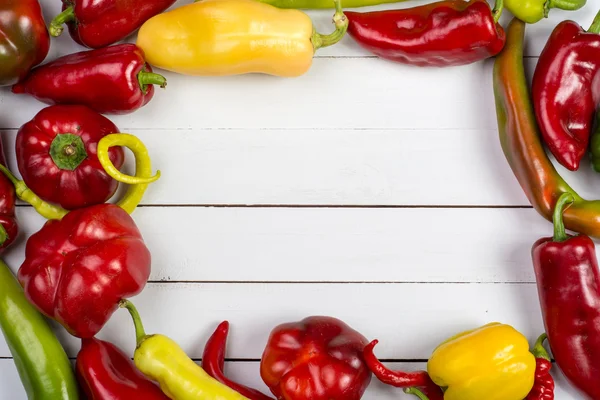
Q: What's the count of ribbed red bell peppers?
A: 3